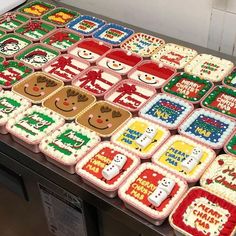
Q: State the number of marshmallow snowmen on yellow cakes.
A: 2